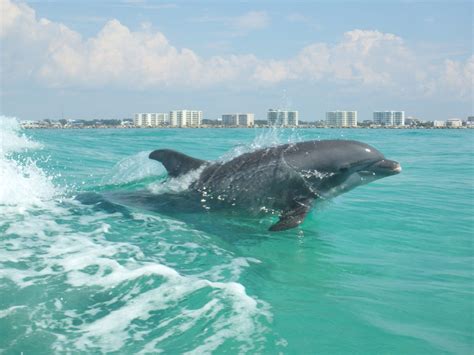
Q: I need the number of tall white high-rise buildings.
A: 6